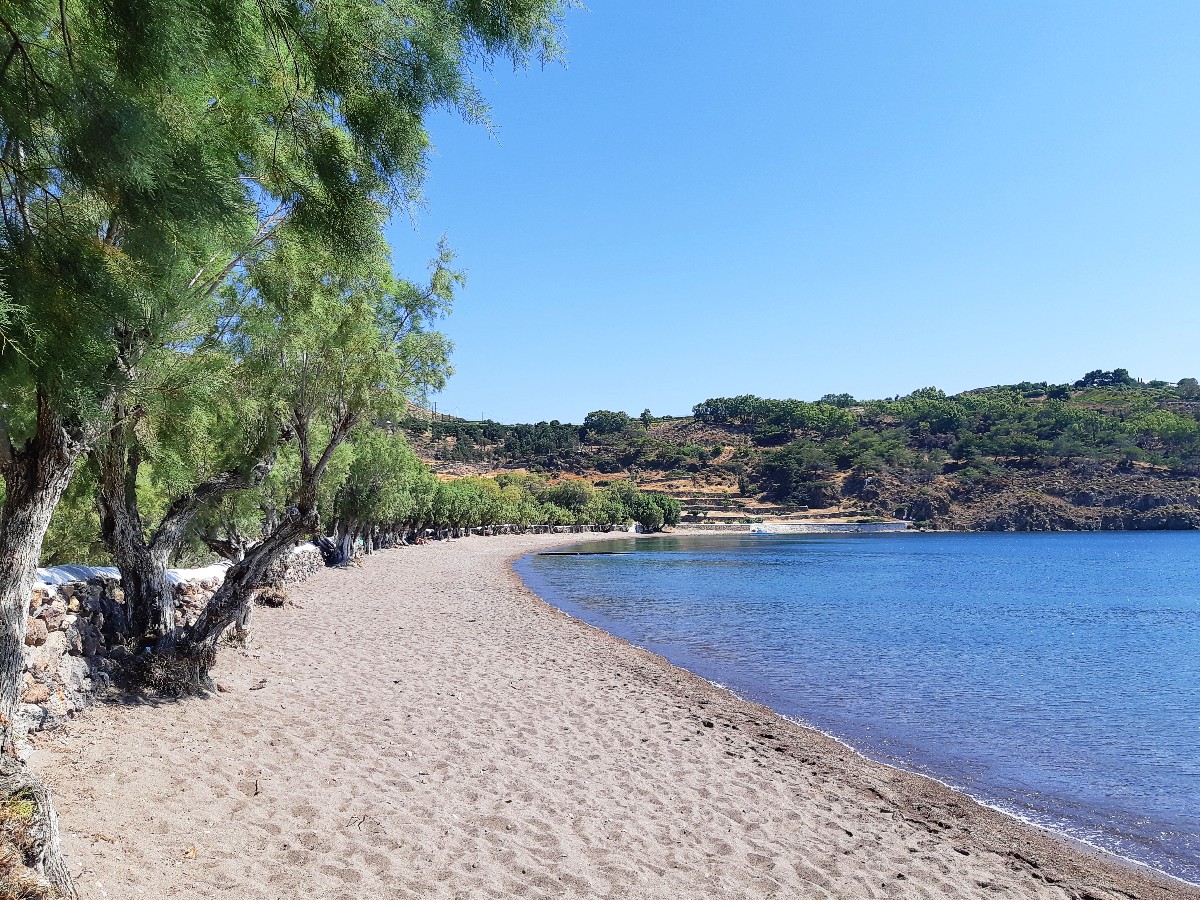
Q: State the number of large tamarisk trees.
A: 3